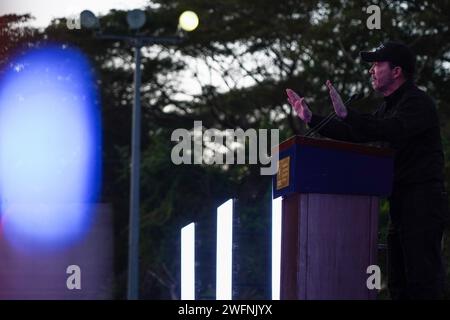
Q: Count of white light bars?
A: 3